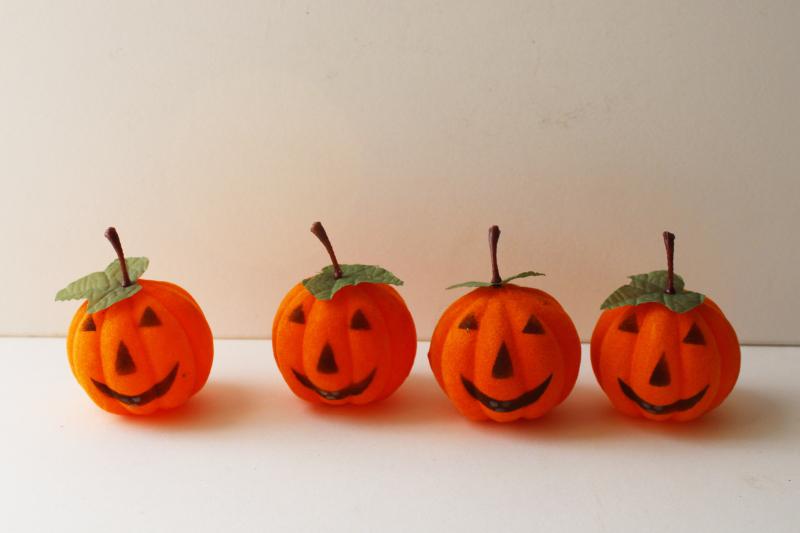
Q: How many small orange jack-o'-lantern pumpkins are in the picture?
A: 4